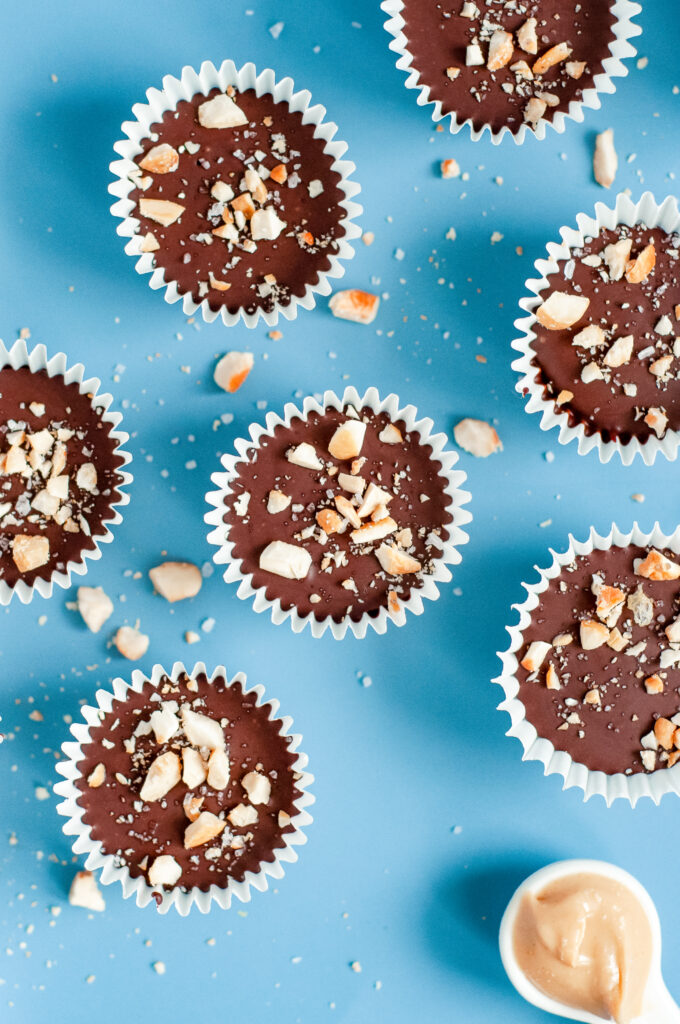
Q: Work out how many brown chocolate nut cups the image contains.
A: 7